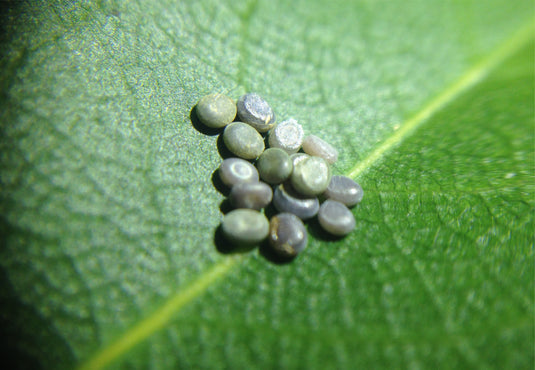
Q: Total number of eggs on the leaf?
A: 15